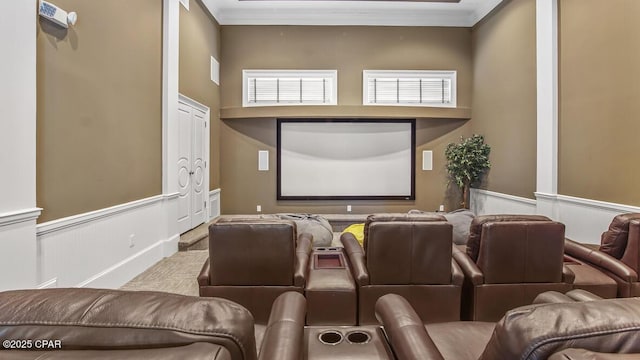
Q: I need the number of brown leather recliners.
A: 6